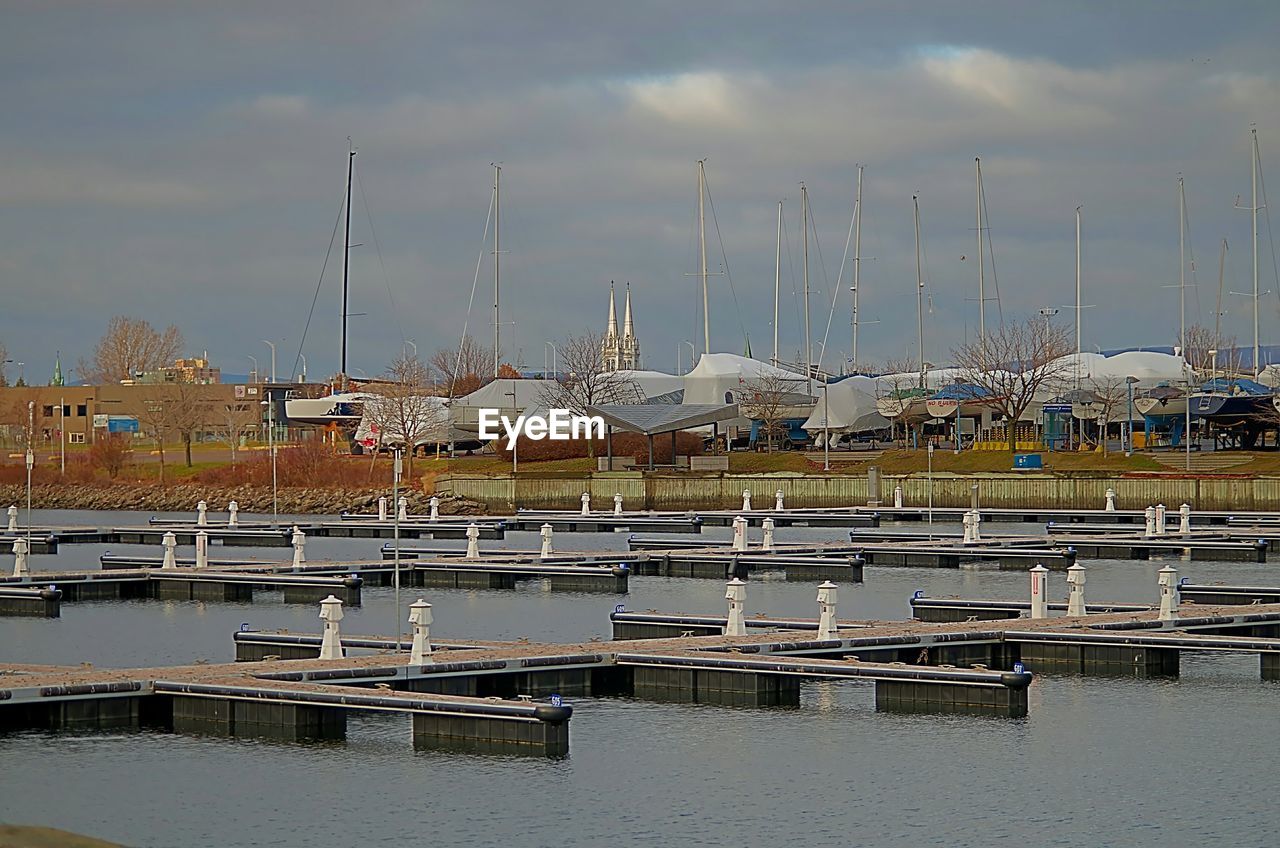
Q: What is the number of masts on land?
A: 12